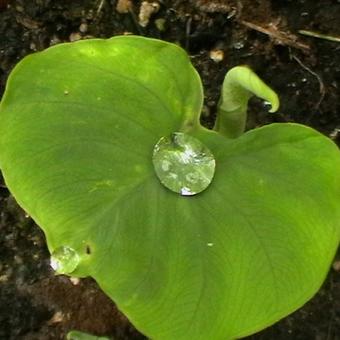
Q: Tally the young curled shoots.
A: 1